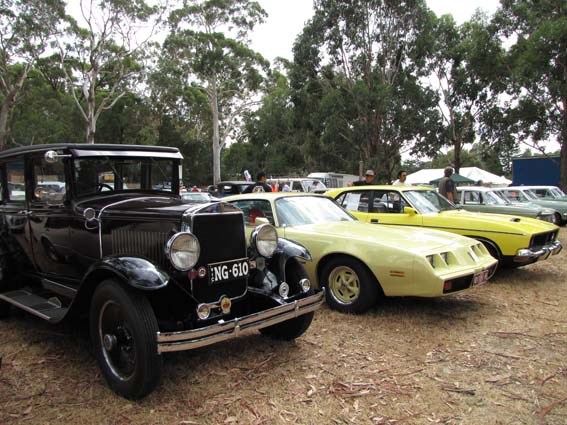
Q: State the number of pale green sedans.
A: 3